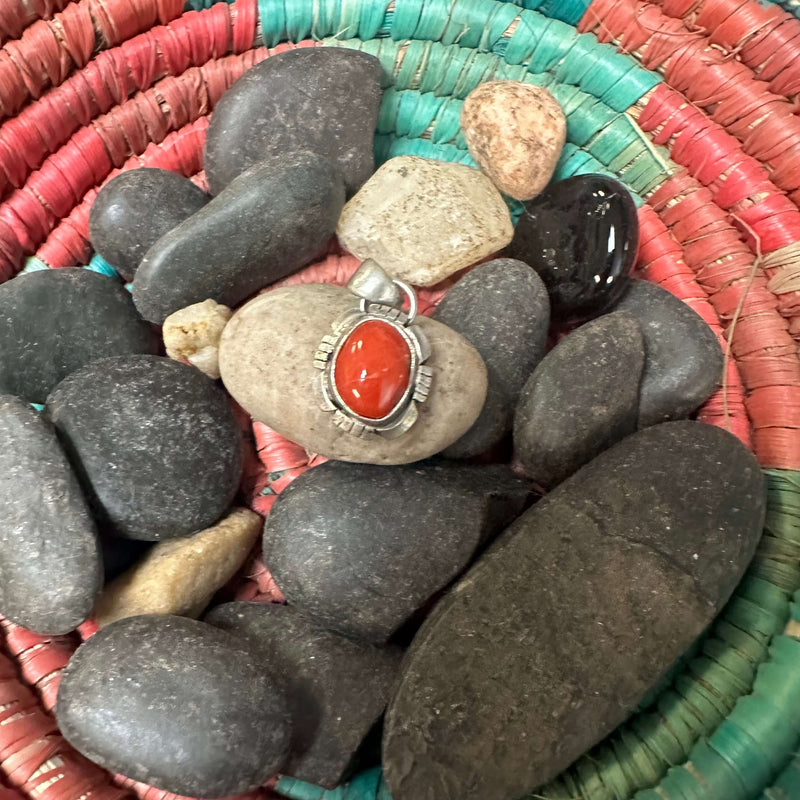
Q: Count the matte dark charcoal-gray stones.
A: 13